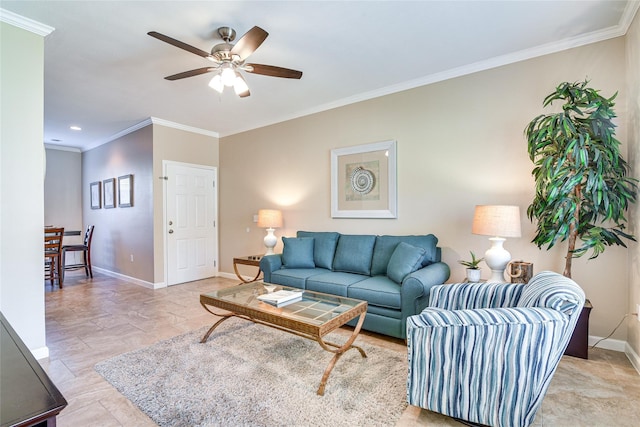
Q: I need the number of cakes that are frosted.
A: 0